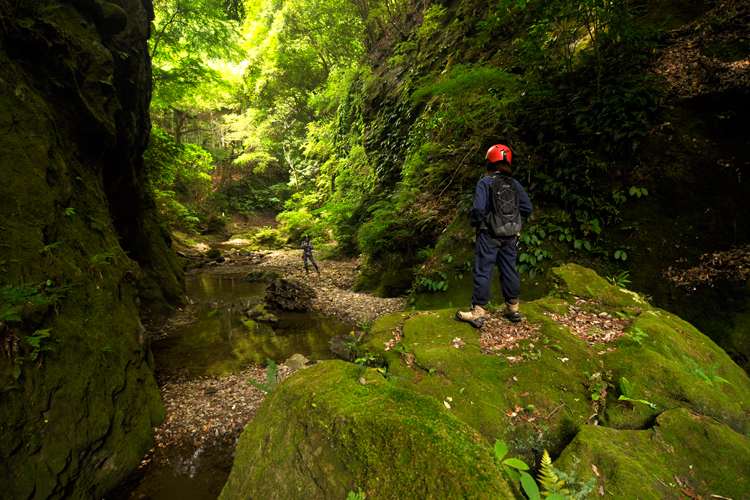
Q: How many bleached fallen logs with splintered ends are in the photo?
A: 0